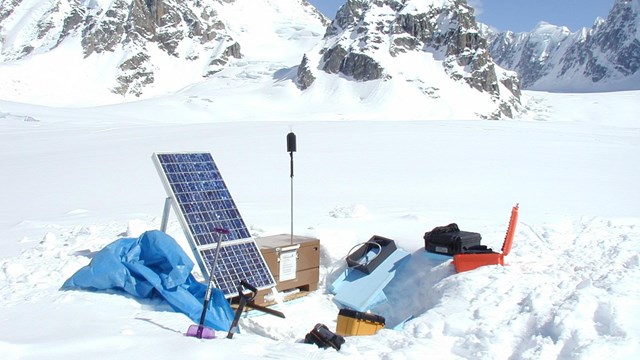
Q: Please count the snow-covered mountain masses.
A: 3